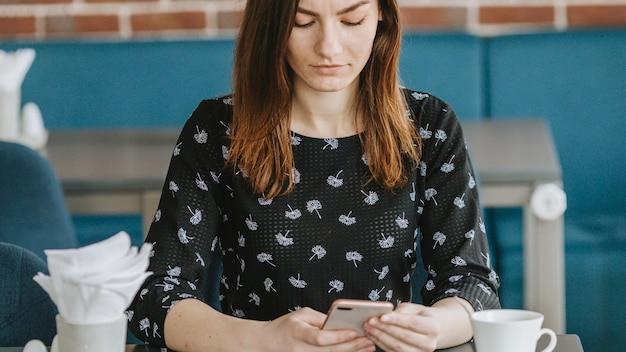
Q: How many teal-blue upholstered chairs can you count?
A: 2